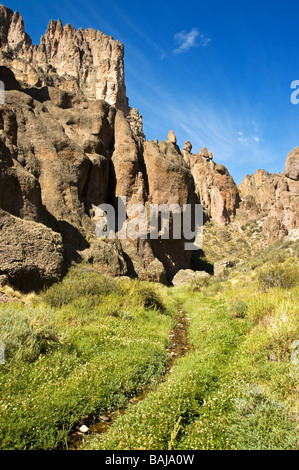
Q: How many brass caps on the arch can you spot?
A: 0